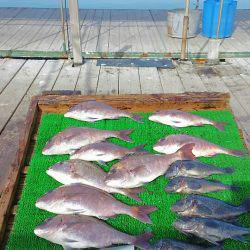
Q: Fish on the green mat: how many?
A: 14